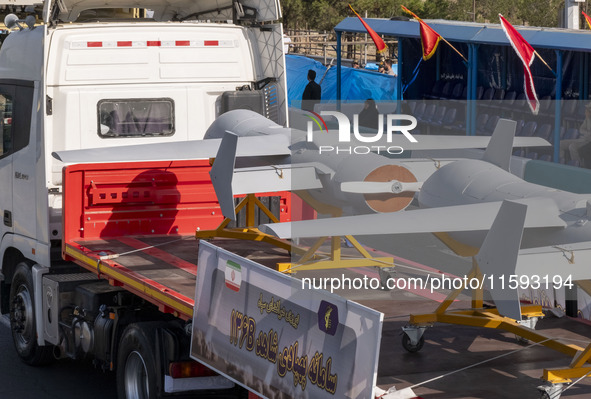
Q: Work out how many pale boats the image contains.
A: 0